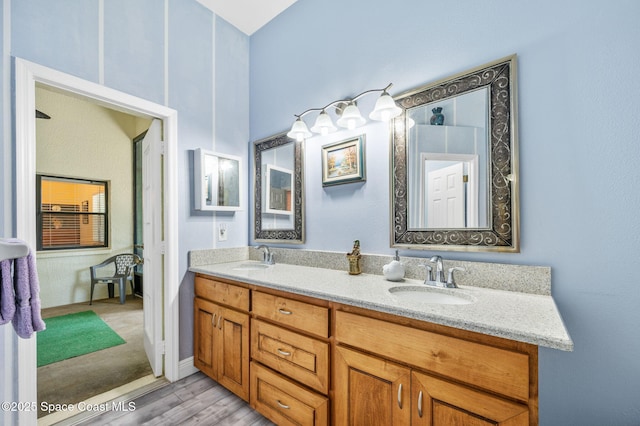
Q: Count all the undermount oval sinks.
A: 2